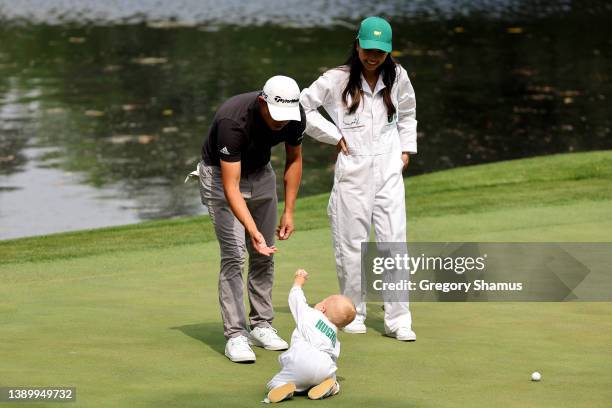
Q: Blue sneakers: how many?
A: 0